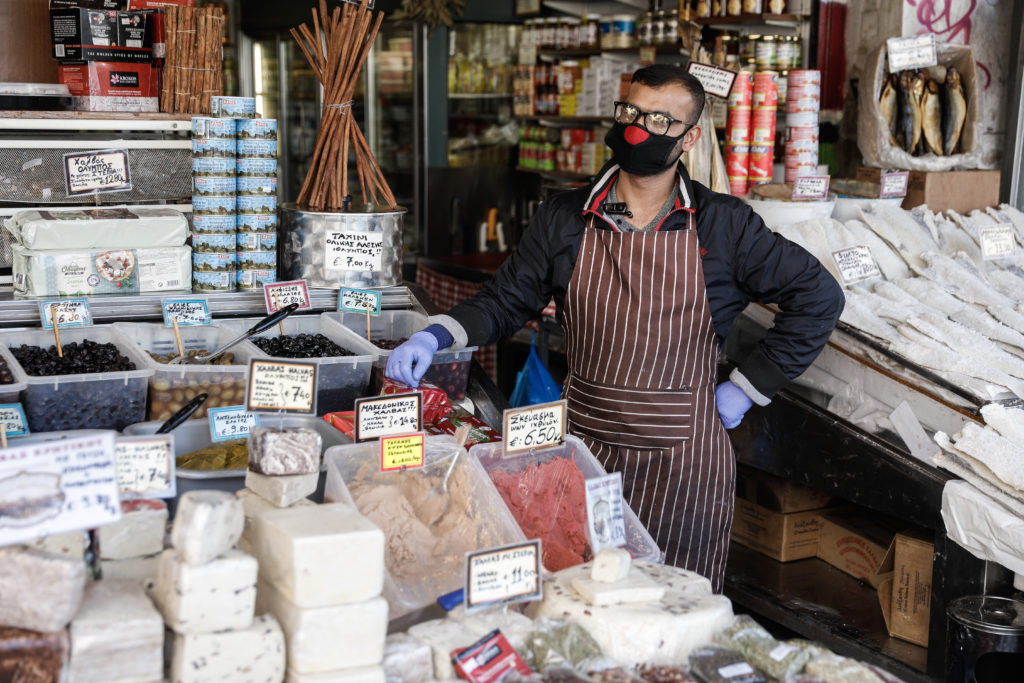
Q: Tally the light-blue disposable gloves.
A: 2